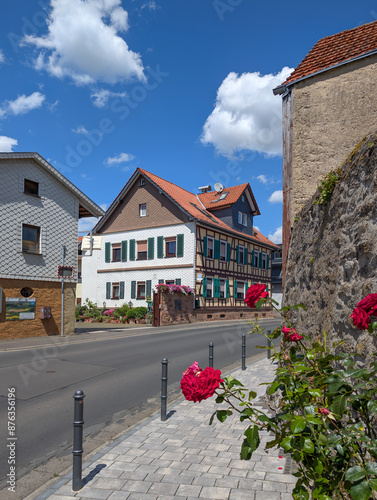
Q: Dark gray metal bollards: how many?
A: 5